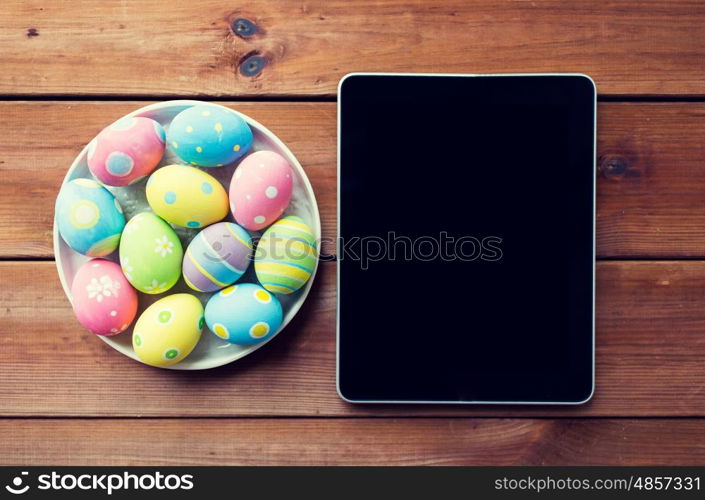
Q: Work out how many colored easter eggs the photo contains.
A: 11